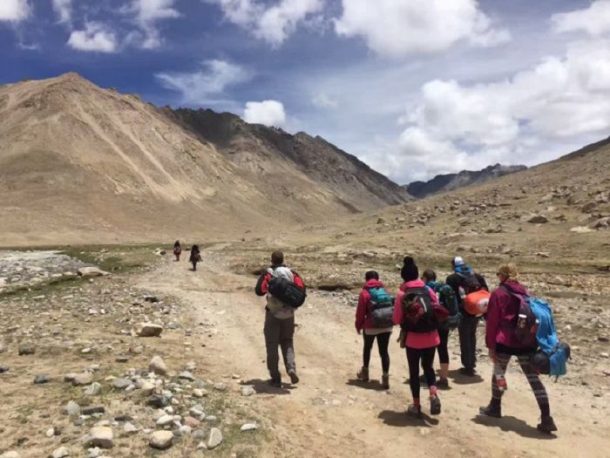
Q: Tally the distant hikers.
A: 2